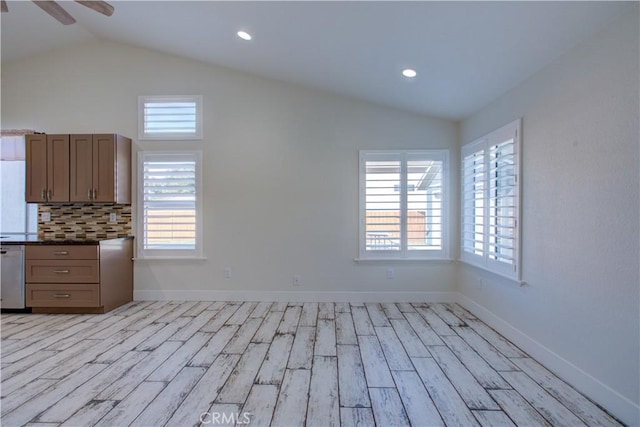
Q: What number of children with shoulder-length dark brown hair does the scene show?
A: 0